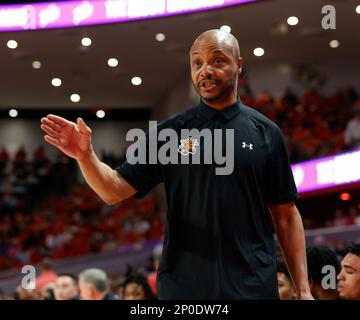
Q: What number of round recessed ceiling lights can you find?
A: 15